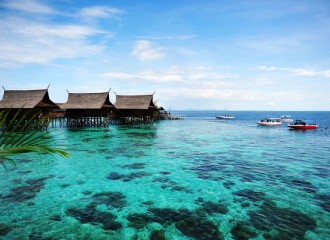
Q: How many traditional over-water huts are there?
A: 3